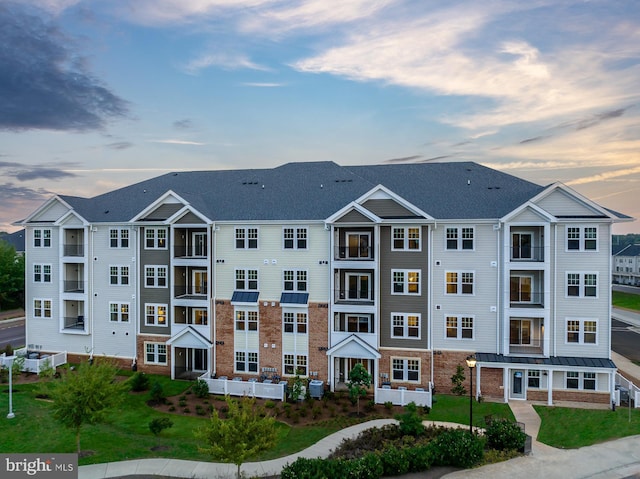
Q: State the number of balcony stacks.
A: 4